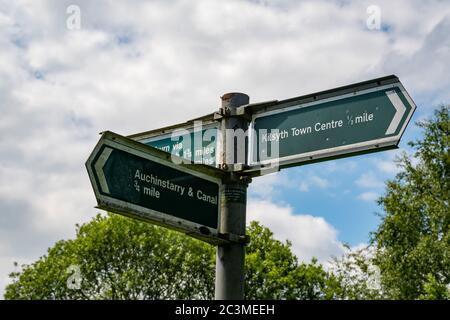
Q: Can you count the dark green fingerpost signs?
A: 3